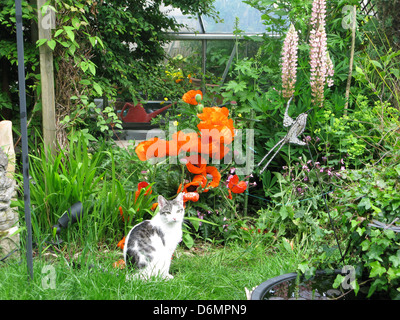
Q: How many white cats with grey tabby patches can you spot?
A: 1